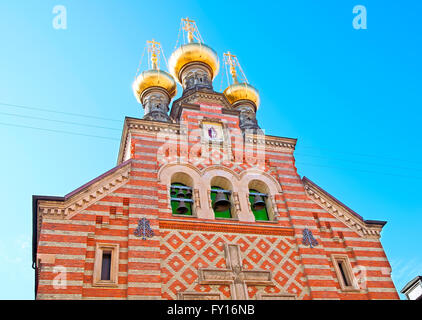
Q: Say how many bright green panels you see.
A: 3